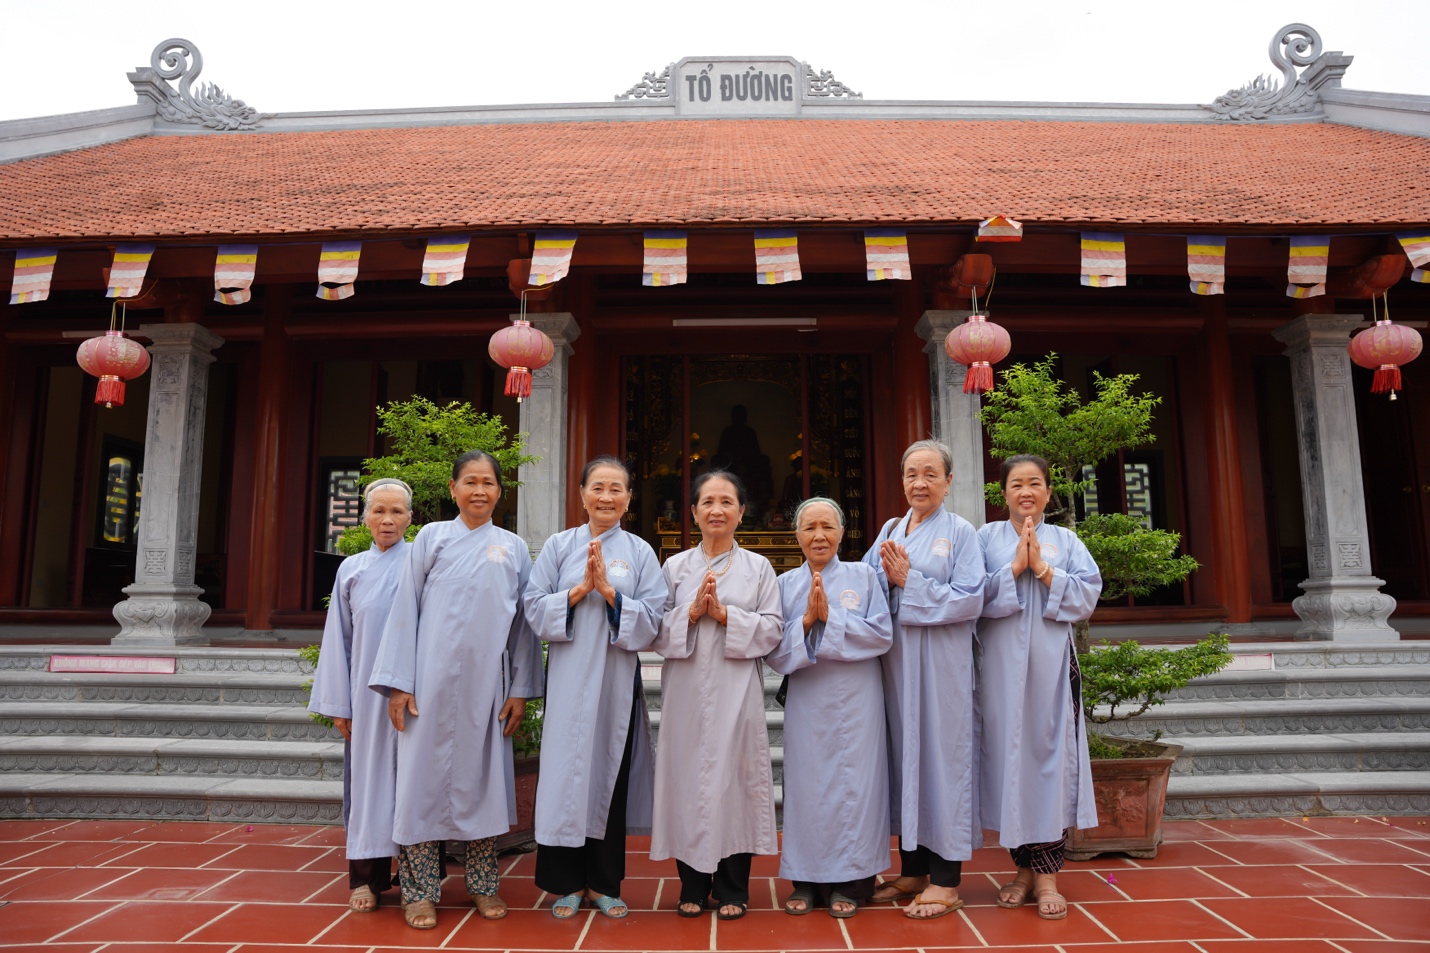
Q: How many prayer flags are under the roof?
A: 14